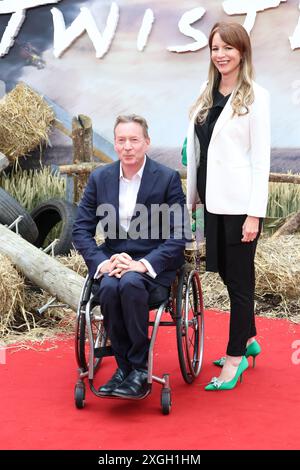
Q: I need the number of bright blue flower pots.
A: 0